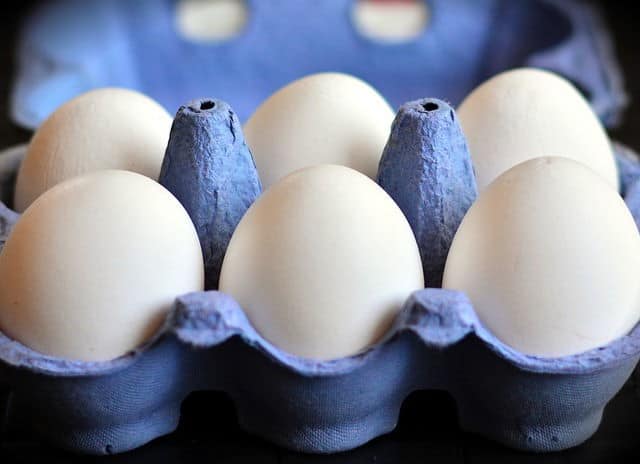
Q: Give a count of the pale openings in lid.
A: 2